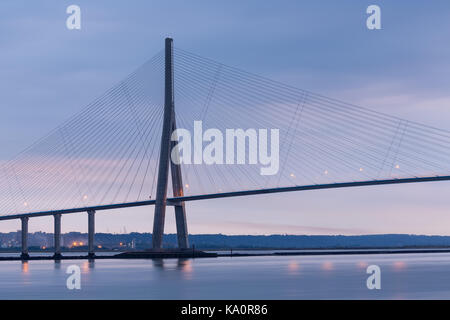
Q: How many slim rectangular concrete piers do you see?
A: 3